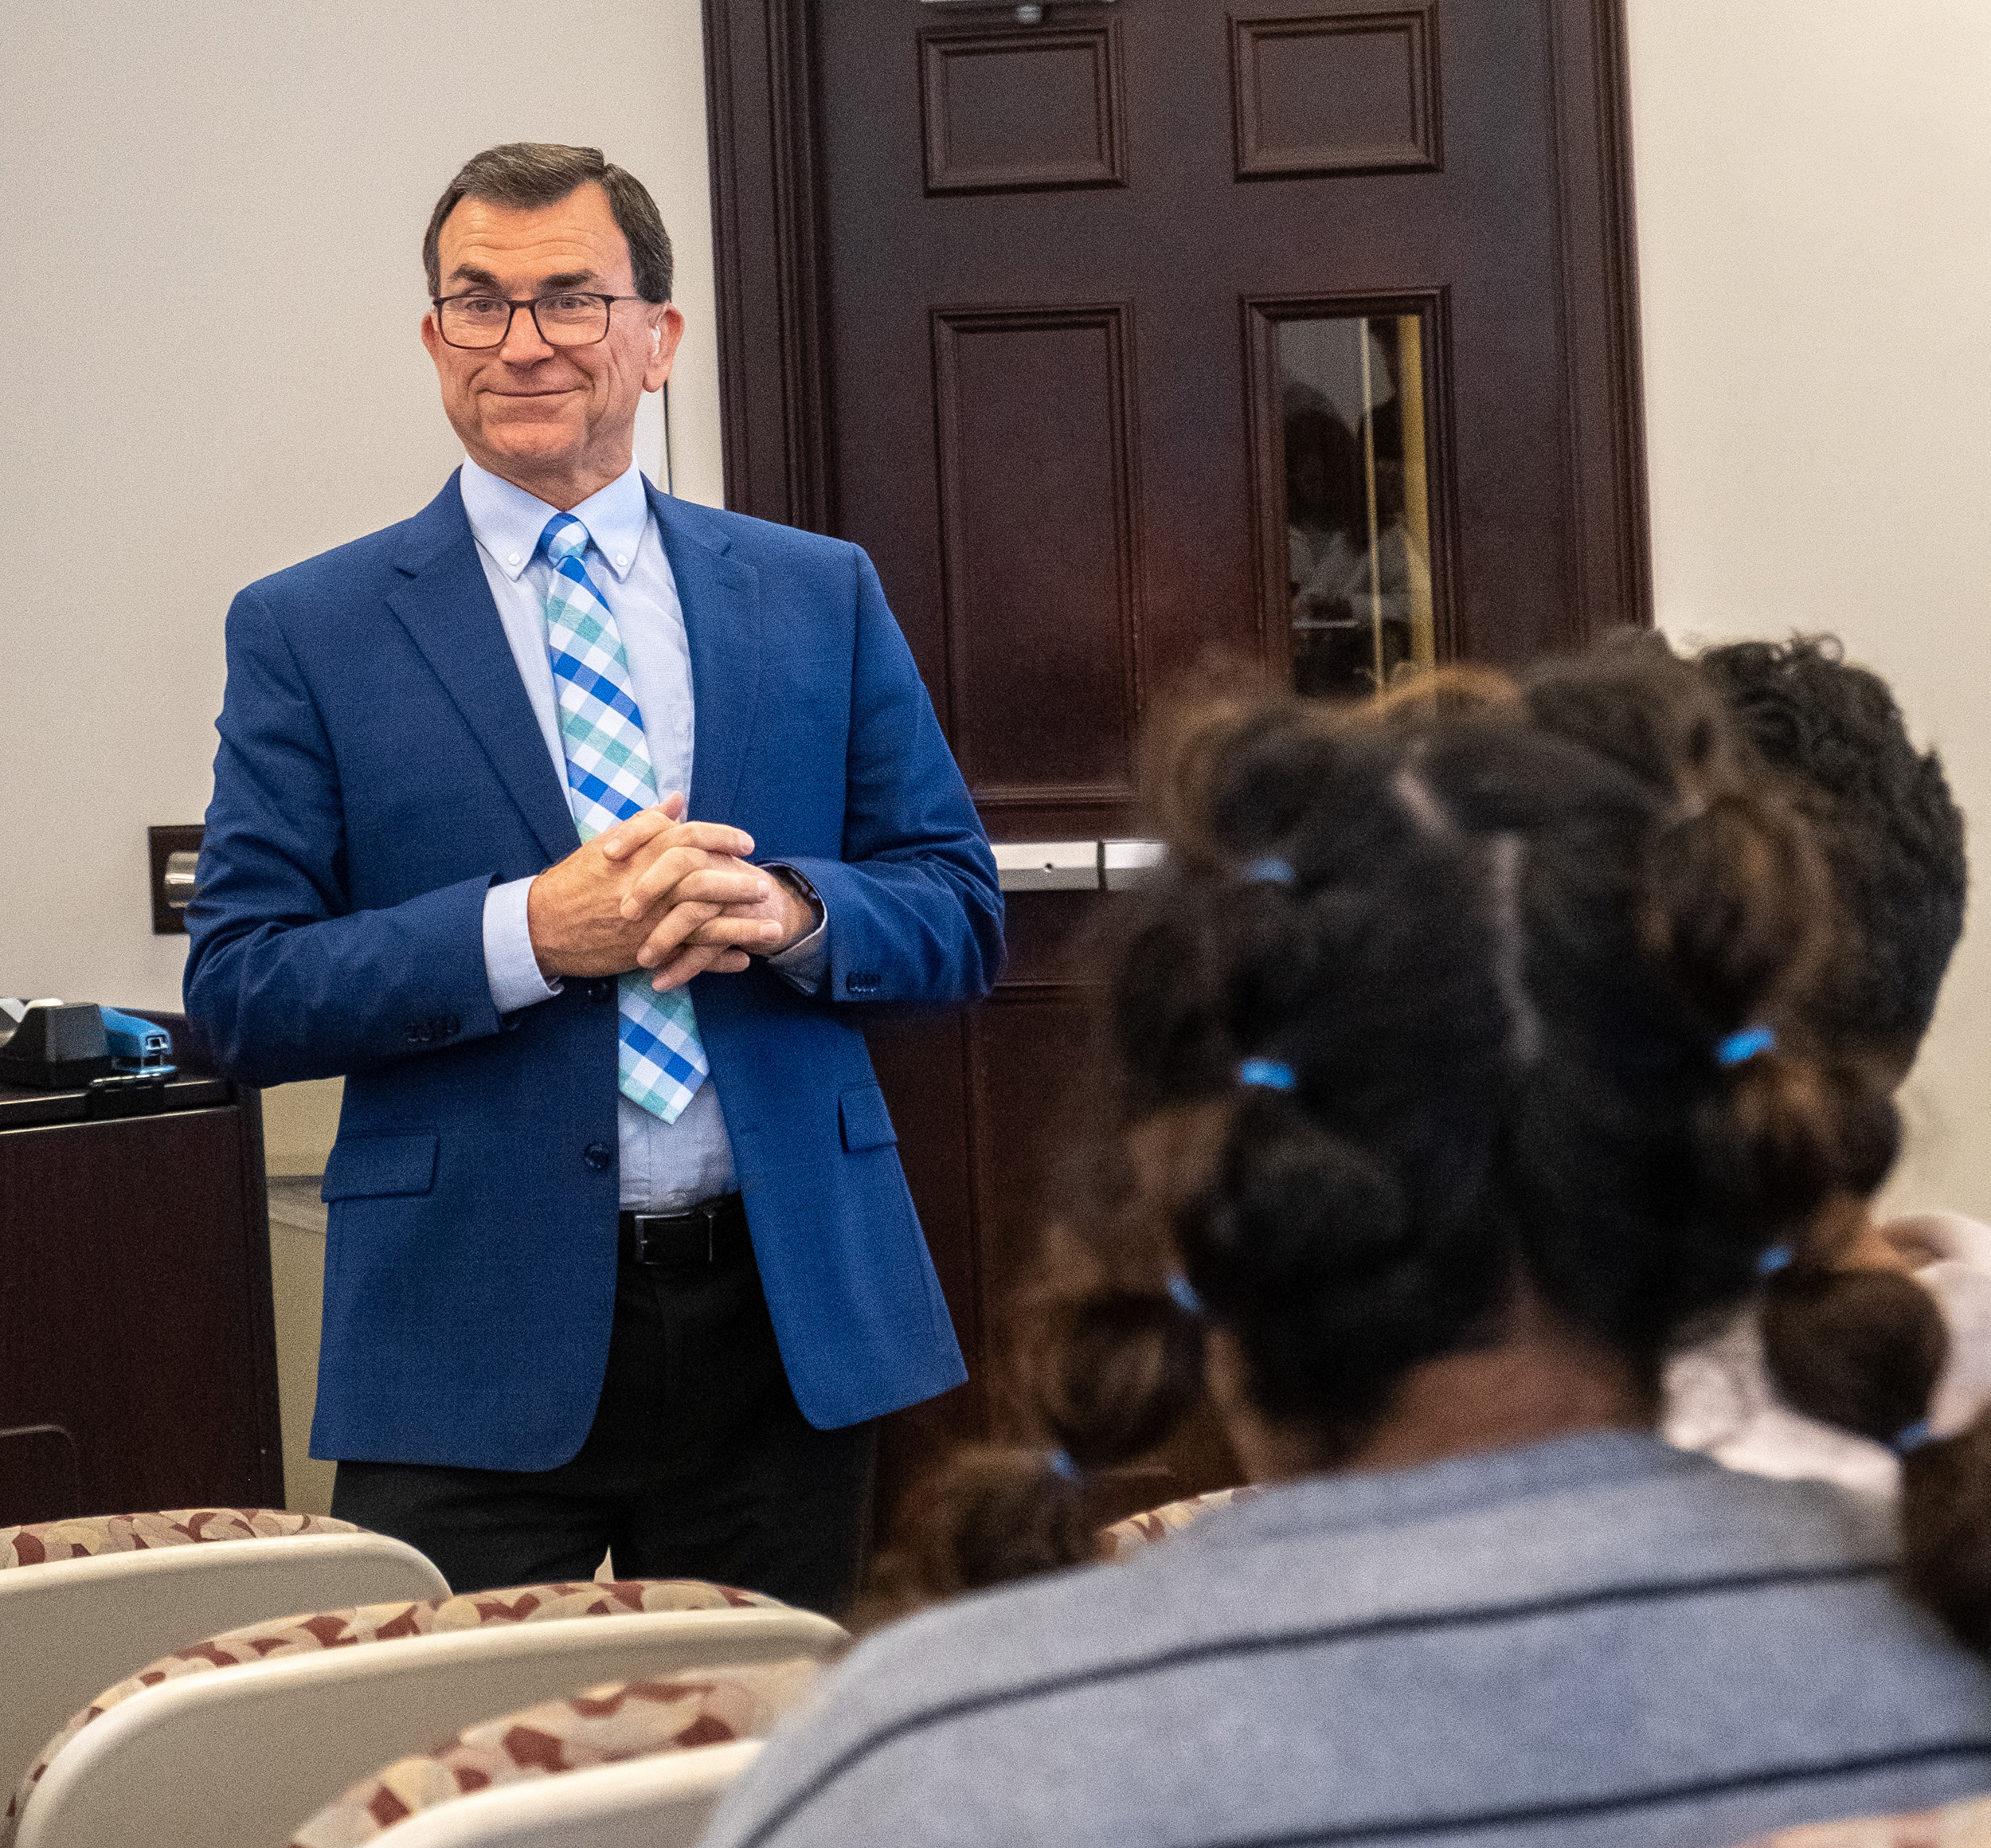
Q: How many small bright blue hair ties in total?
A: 7